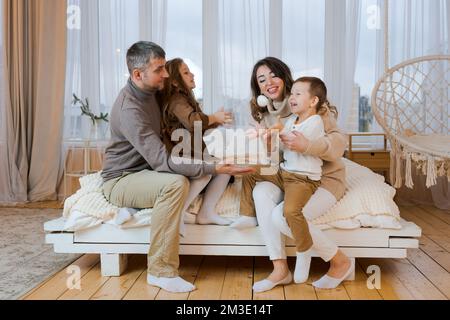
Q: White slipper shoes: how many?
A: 2